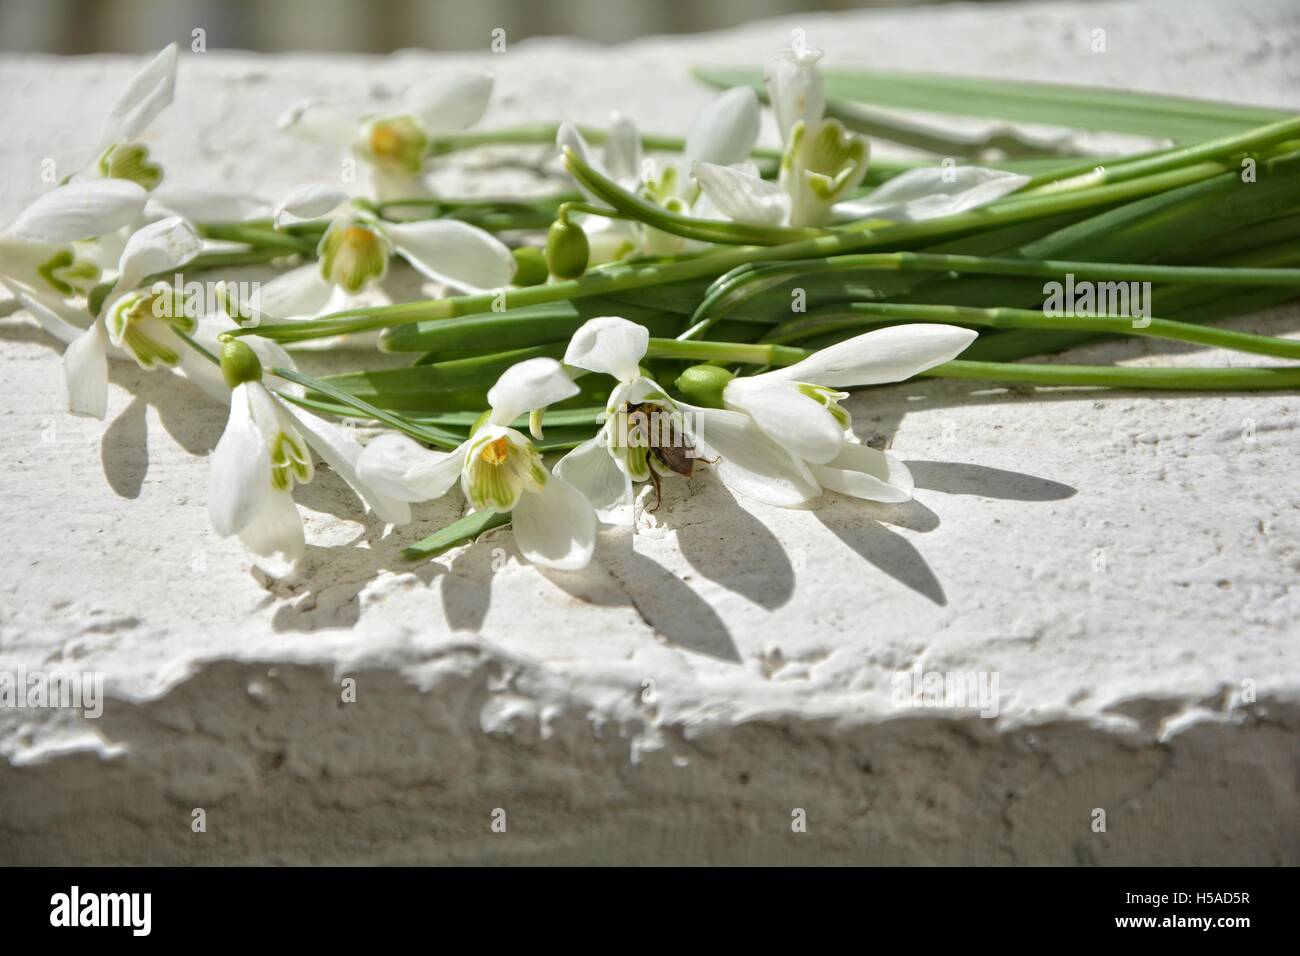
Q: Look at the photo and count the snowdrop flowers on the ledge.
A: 11